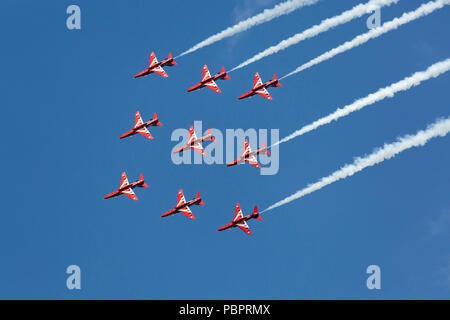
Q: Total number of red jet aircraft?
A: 9